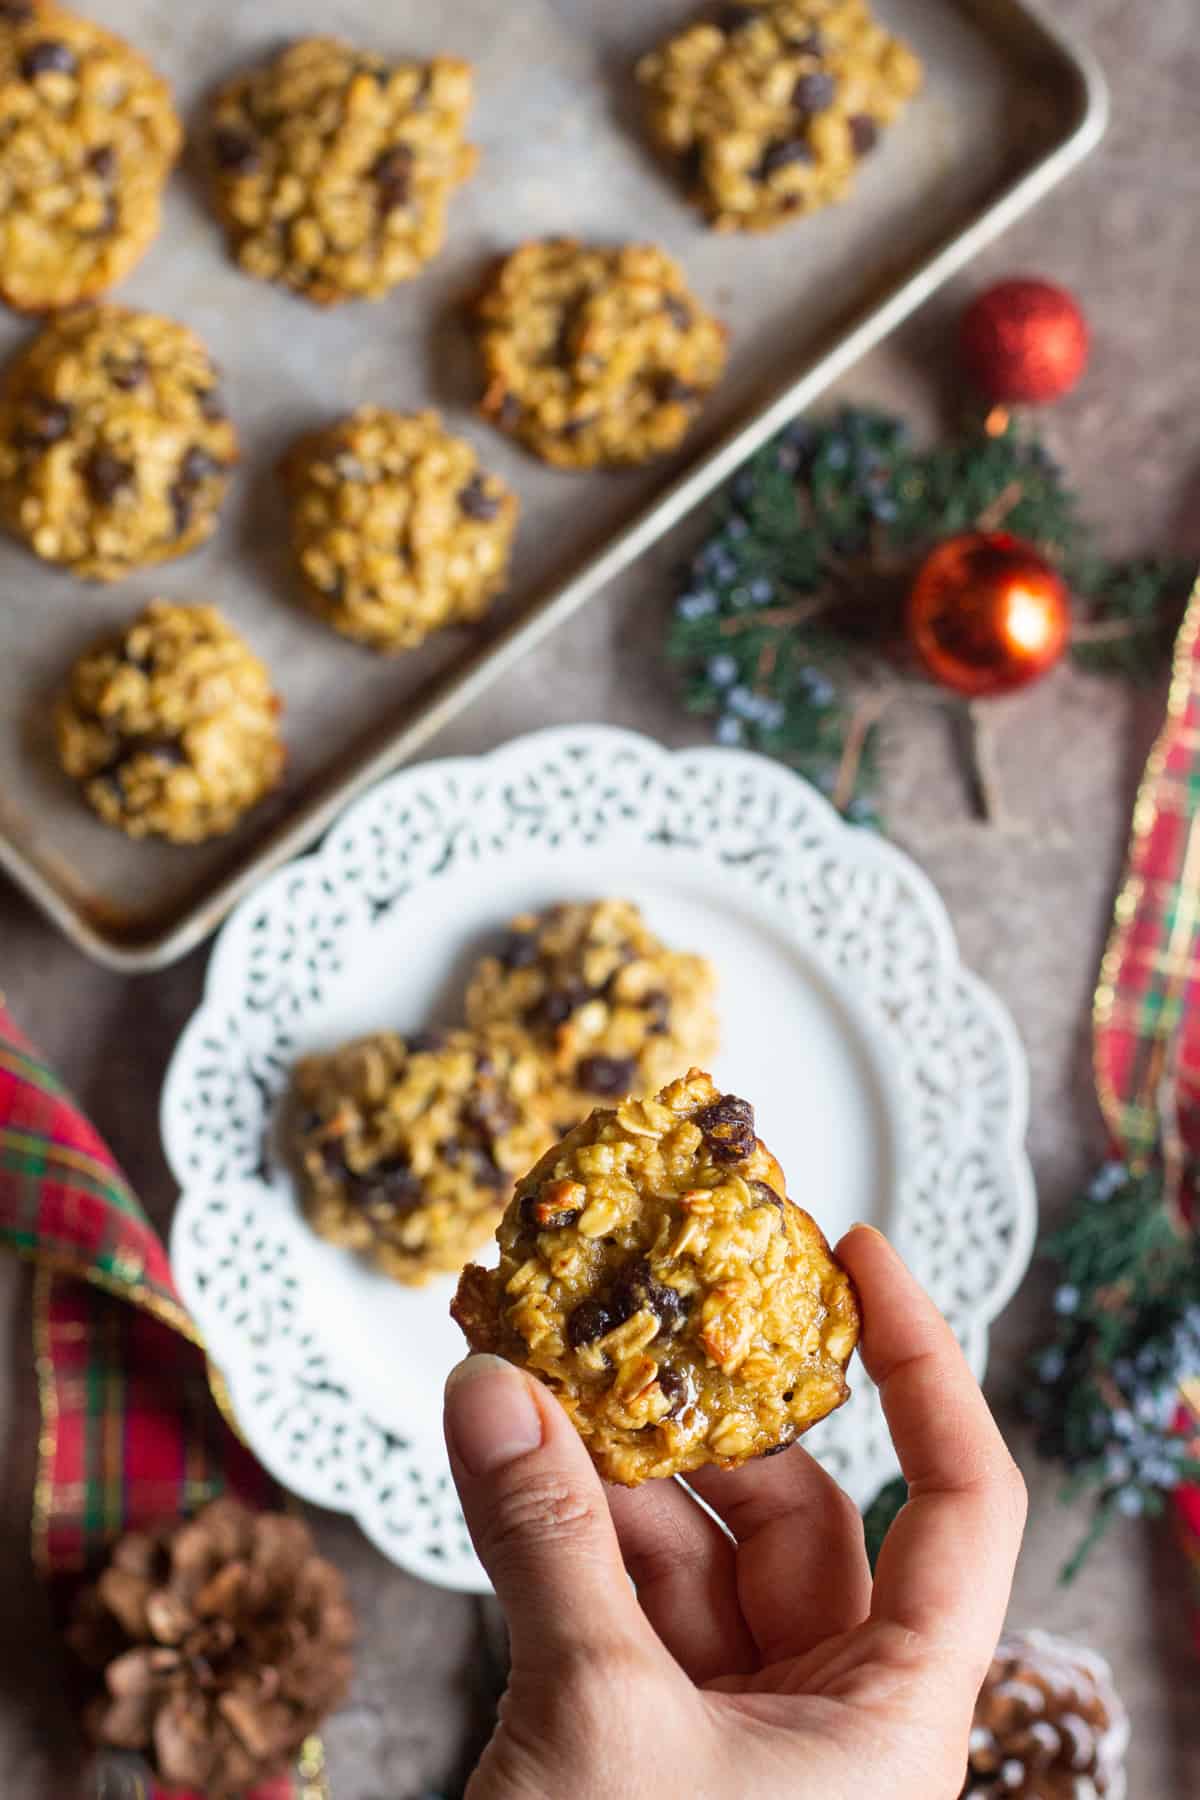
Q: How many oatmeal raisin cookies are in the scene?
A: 10